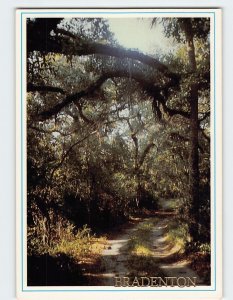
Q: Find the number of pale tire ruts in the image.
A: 2